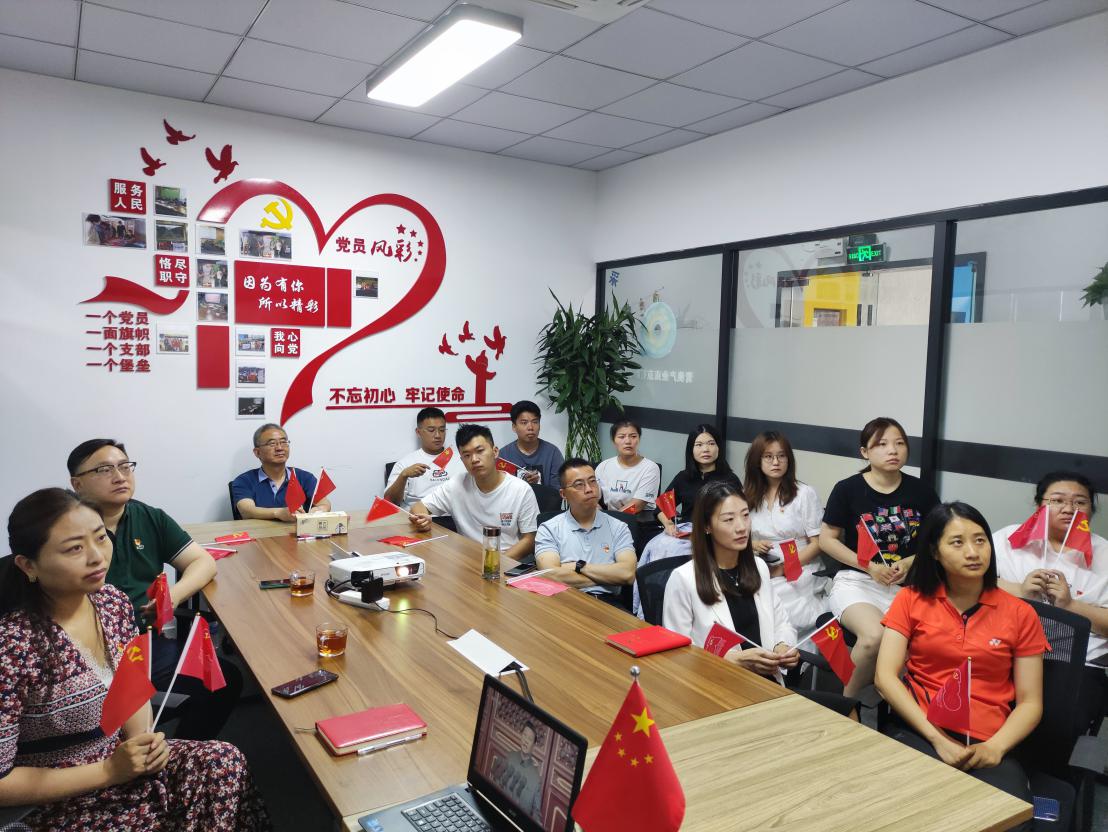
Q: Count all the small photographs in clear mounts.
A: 12